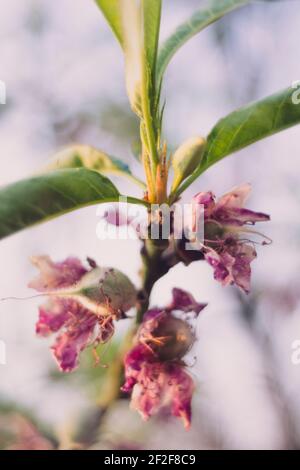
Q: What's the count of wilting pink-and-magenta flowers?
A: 3